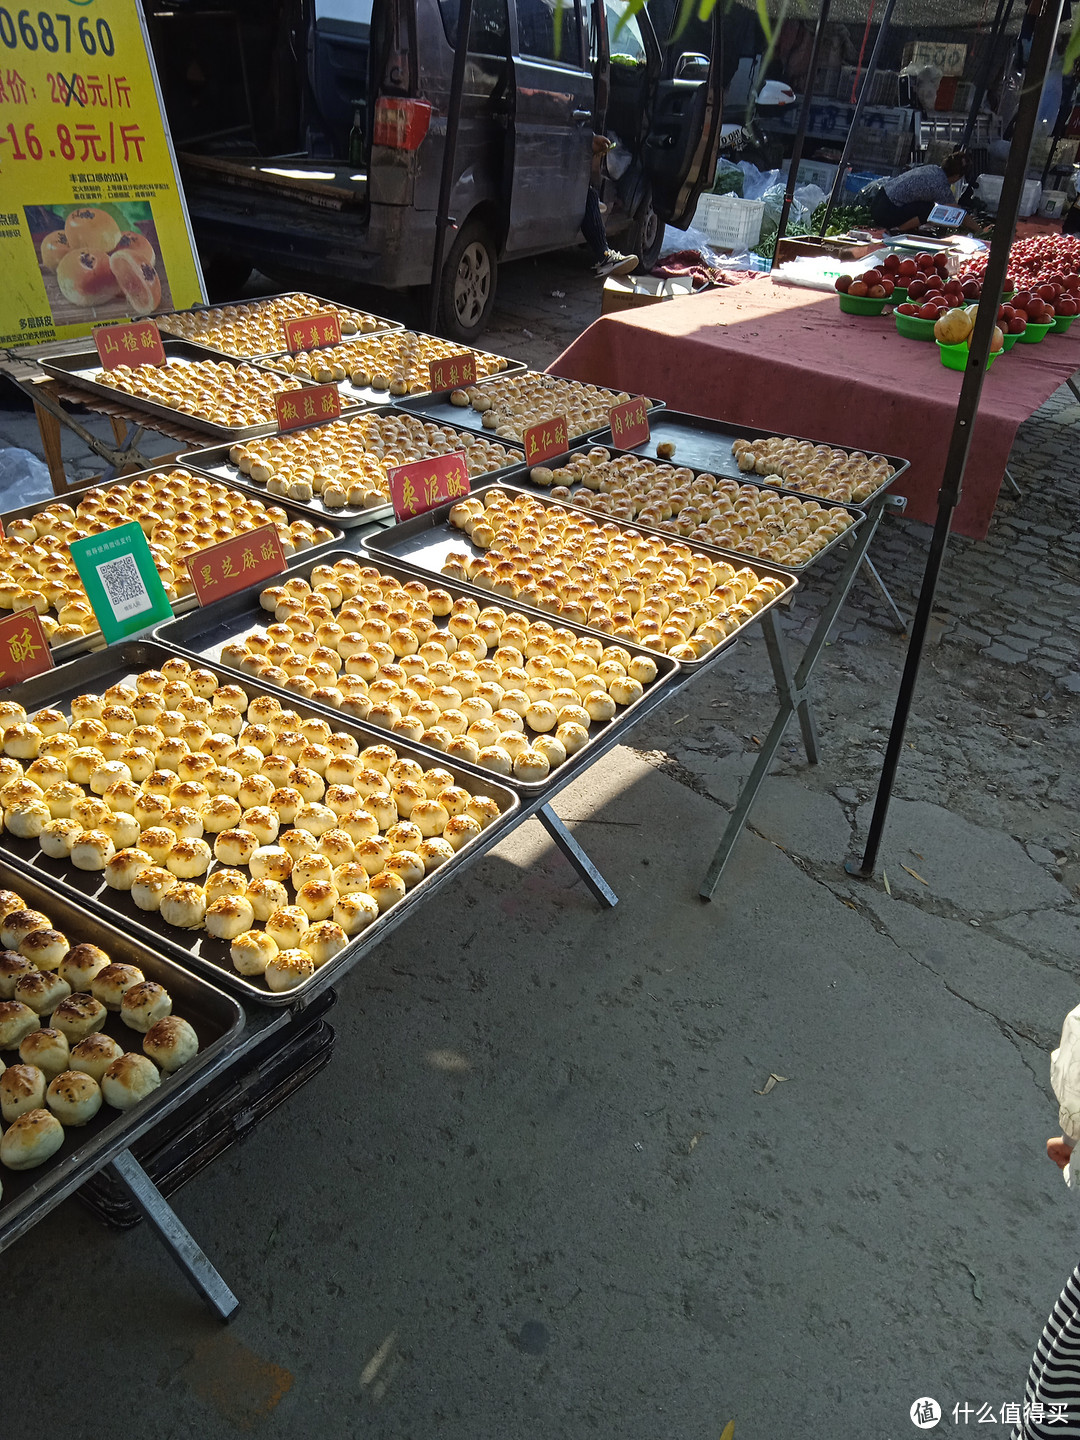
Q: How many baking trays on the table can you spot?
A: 12